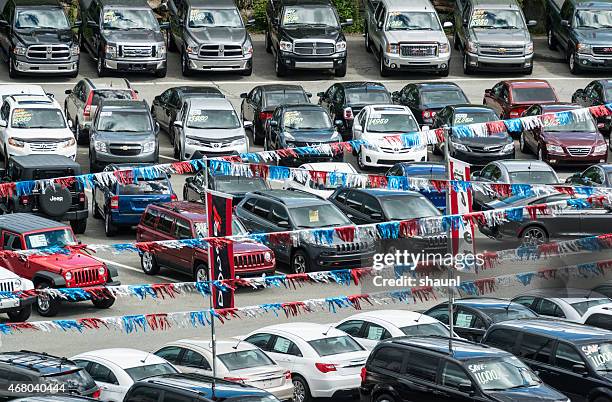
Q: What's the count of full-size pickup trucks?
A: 7